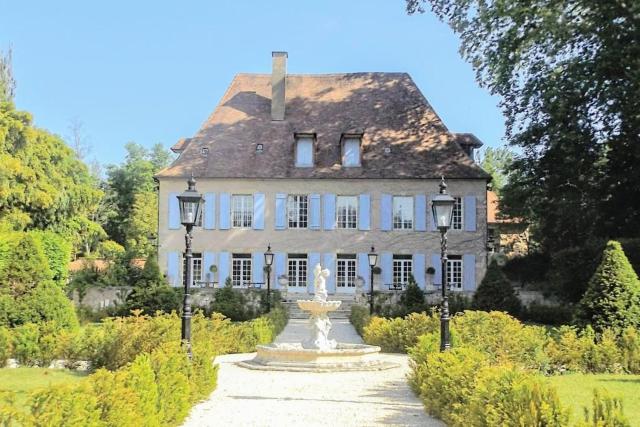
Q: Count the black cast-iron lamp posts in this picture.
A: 4